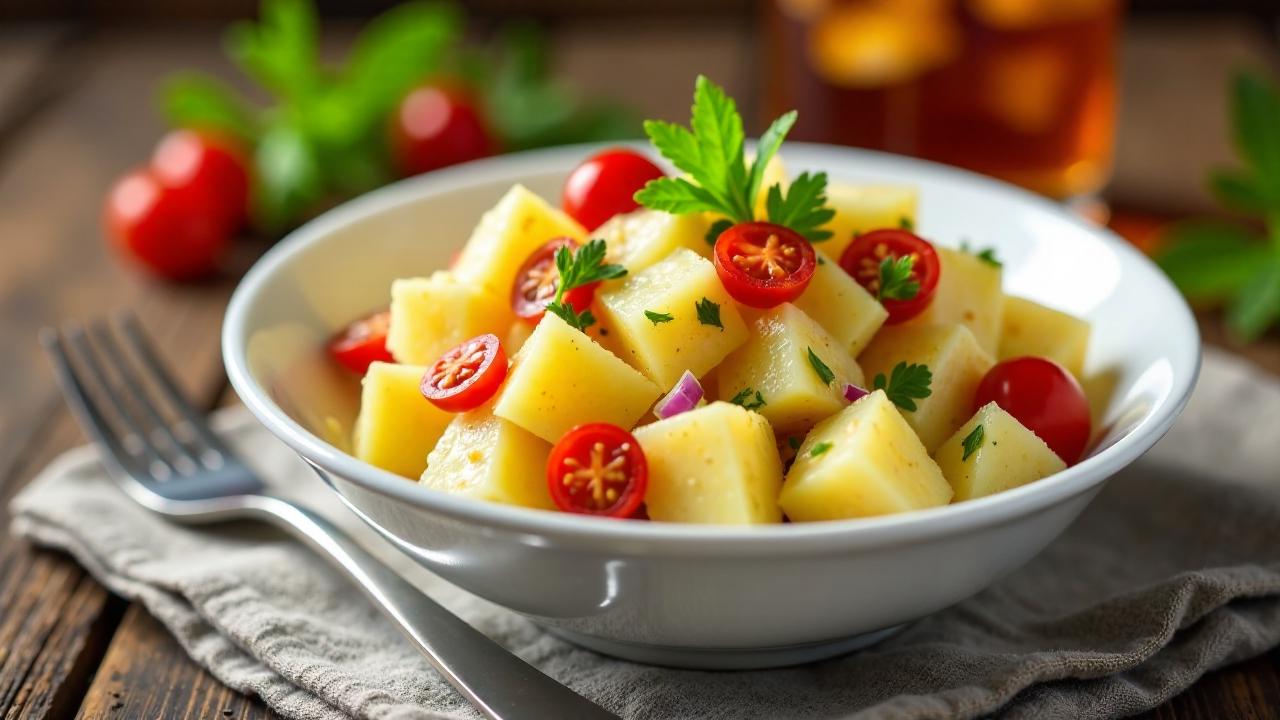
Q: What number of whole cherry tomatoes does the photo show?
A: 5